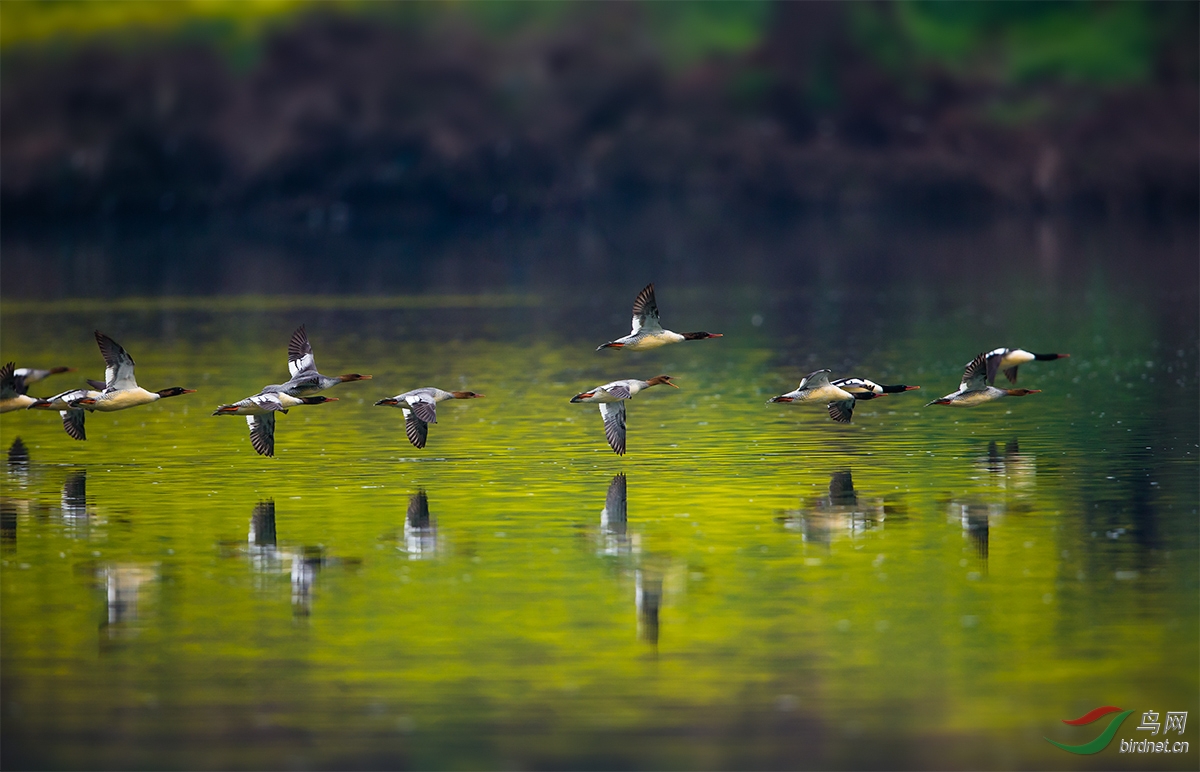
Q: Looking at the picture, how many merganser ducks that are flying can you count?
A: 13